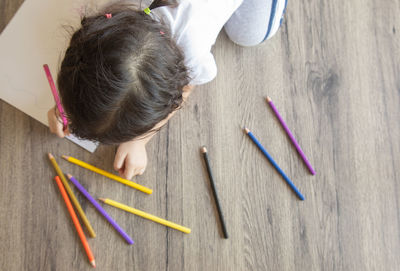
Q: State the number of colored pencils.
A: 9